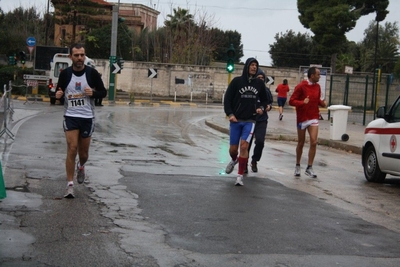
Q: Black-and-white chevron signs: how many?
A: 3